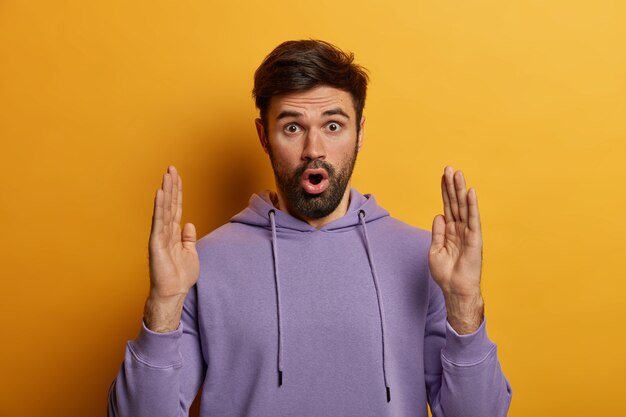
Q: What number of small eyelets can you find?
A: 2